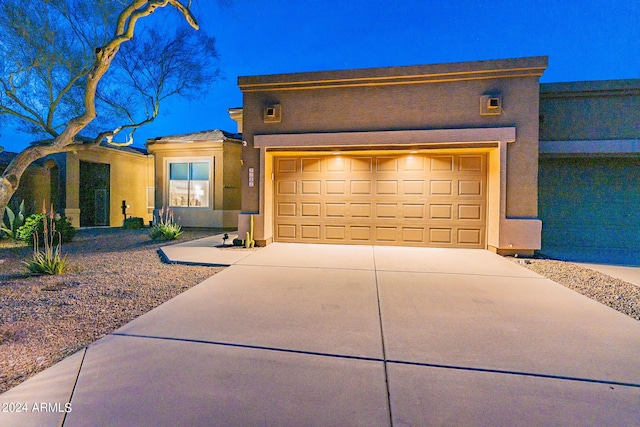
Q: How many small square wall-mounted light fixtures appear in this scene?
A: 2